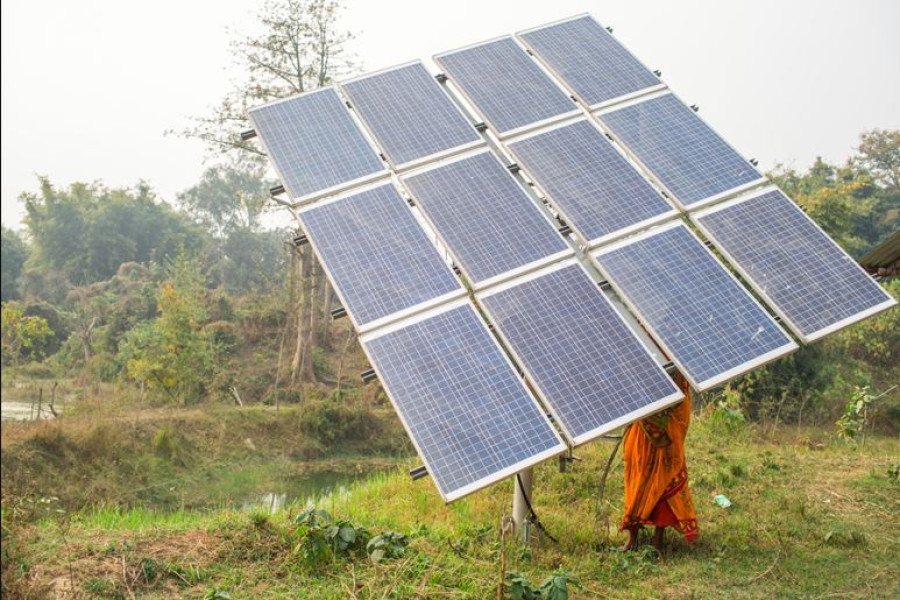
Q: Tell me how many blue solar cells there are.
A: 12